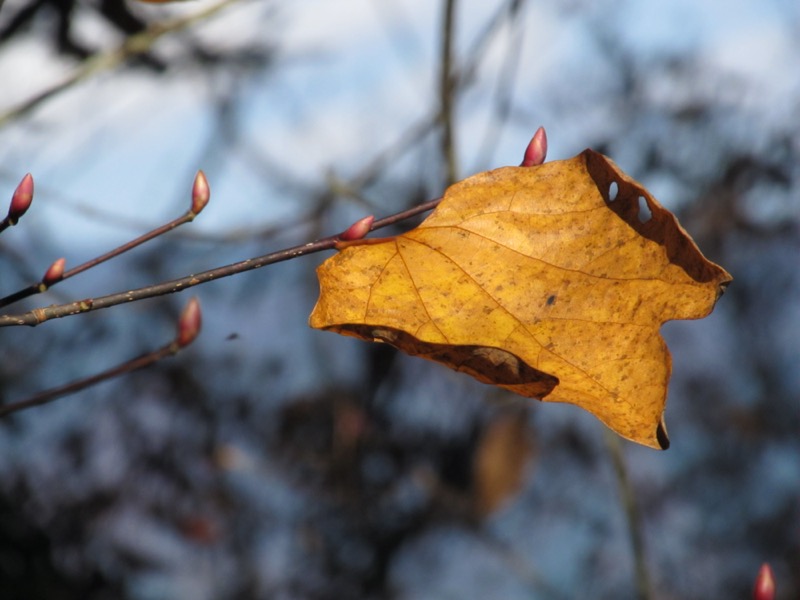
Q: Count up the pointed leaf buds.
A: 7